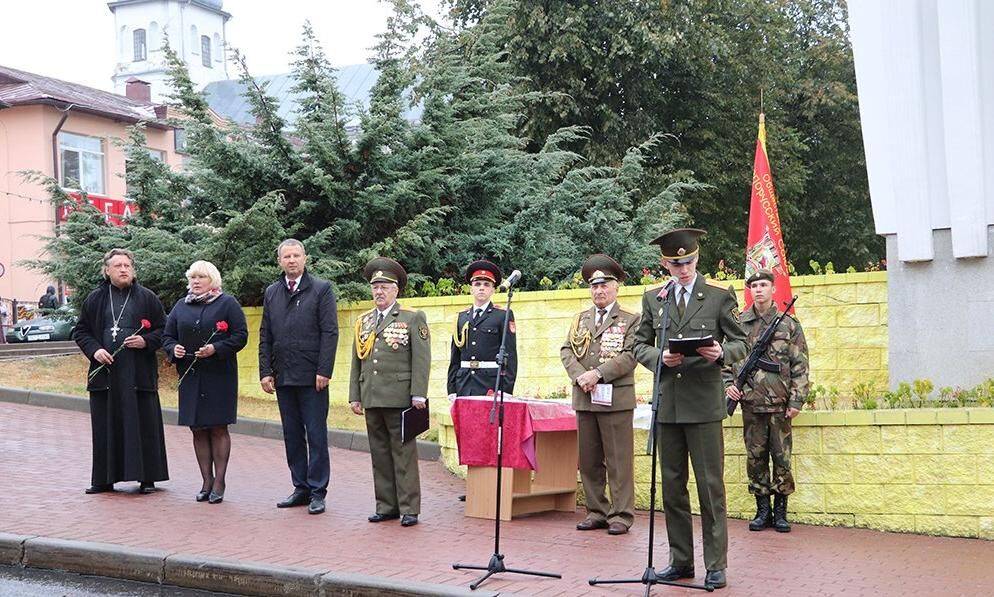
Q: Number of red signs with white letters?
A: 1